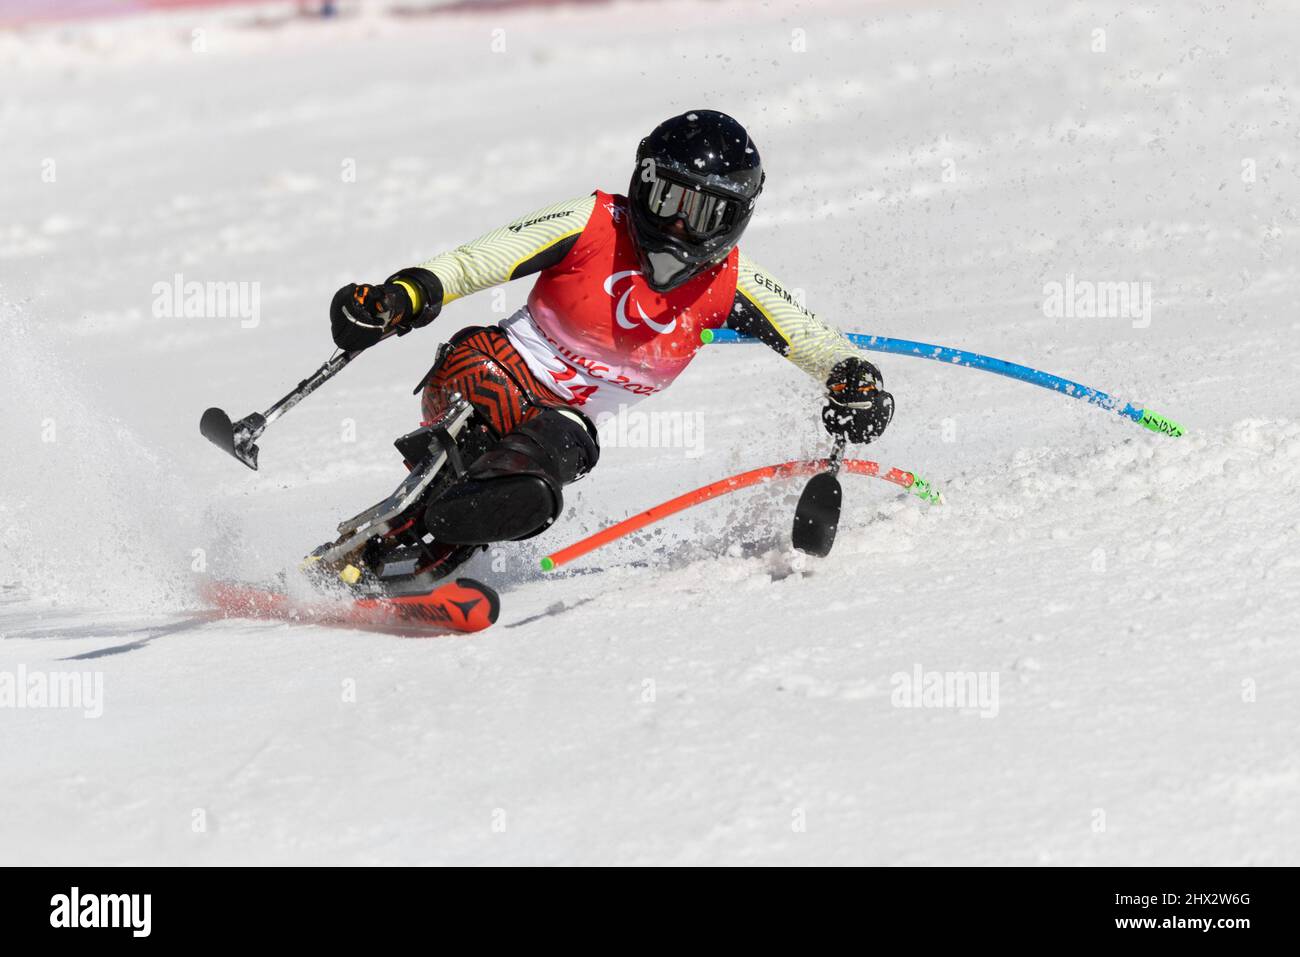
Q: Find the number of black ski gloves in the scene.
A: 2